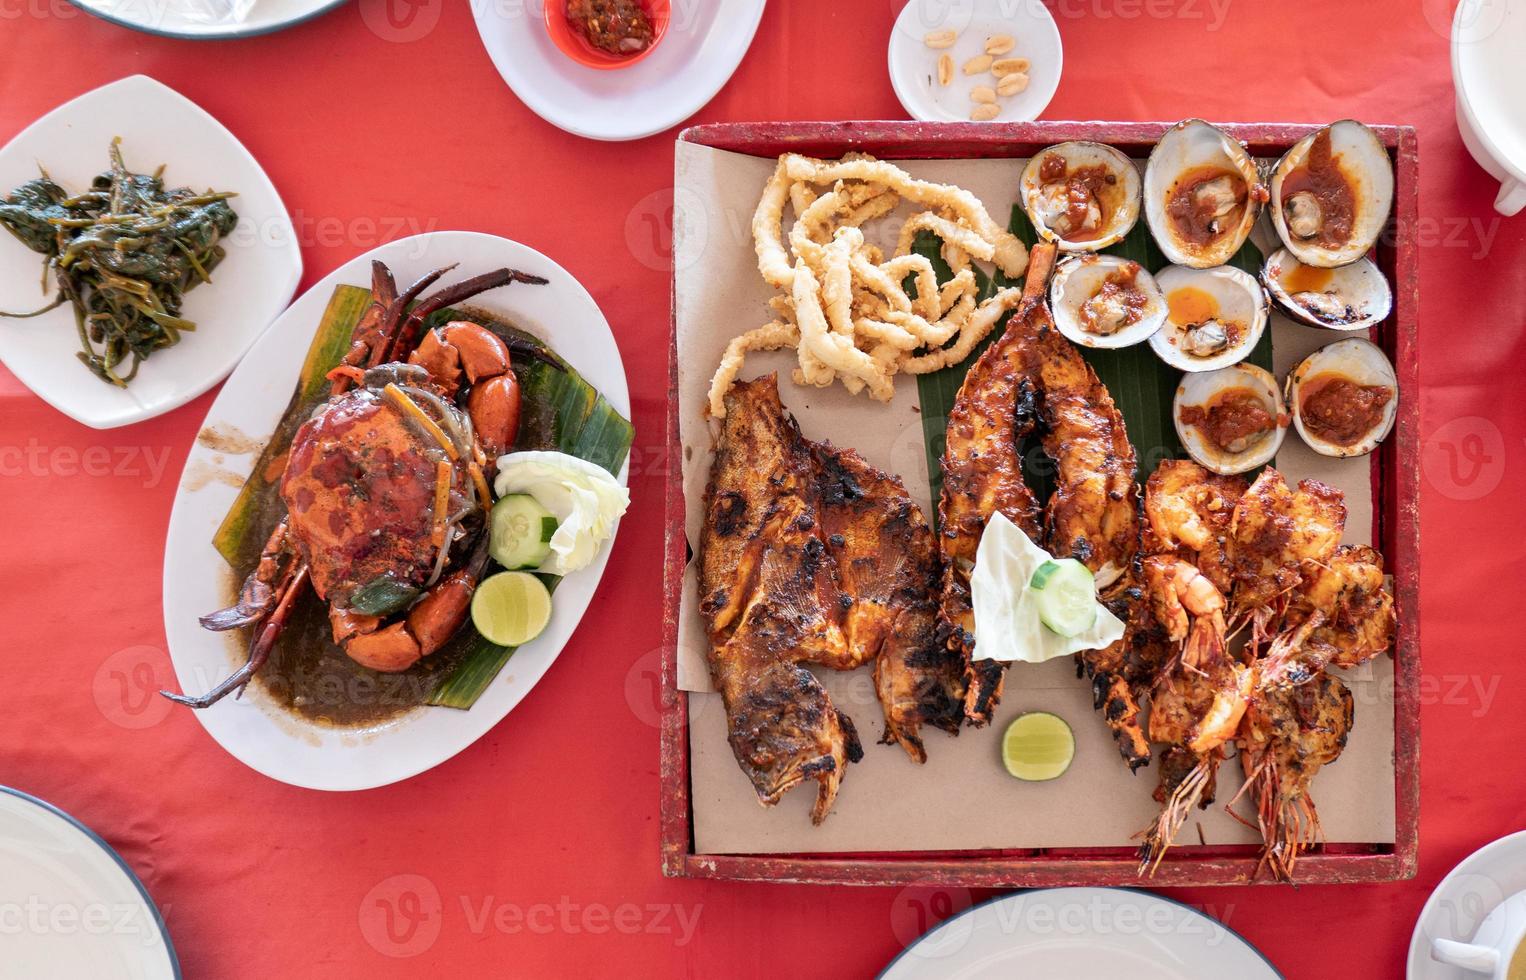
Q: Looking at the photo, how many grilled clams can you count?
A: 8